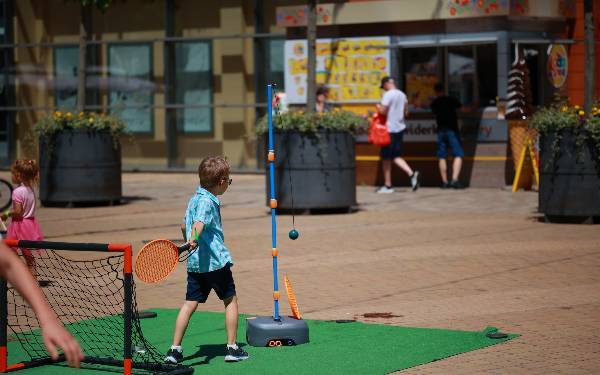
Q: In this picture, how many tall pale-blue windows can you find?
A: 3